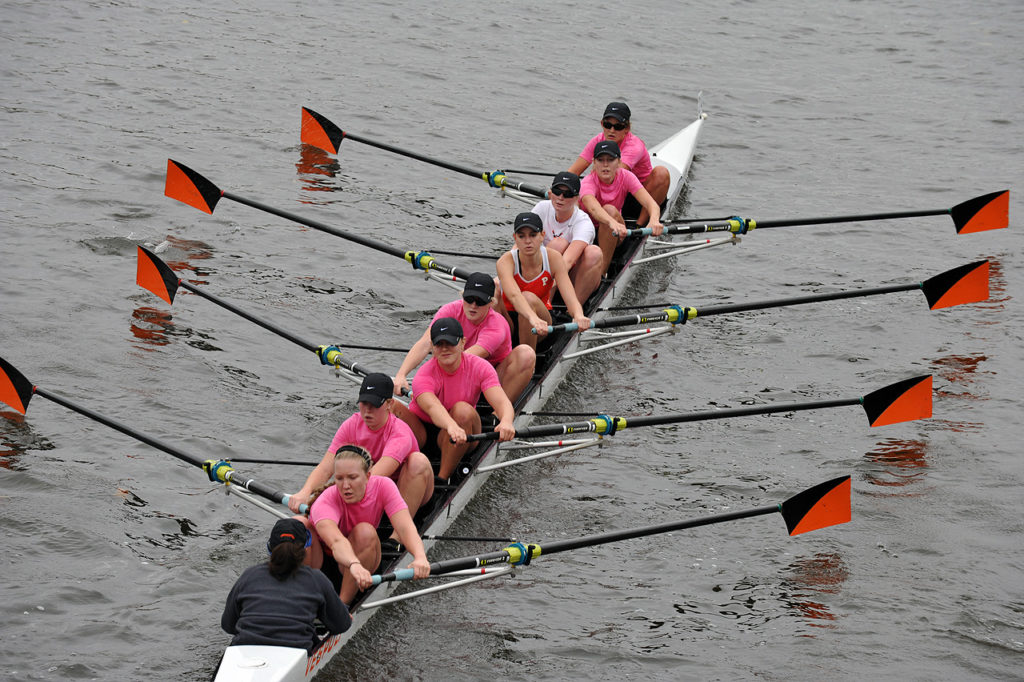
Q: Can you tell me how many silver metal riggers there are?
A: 8